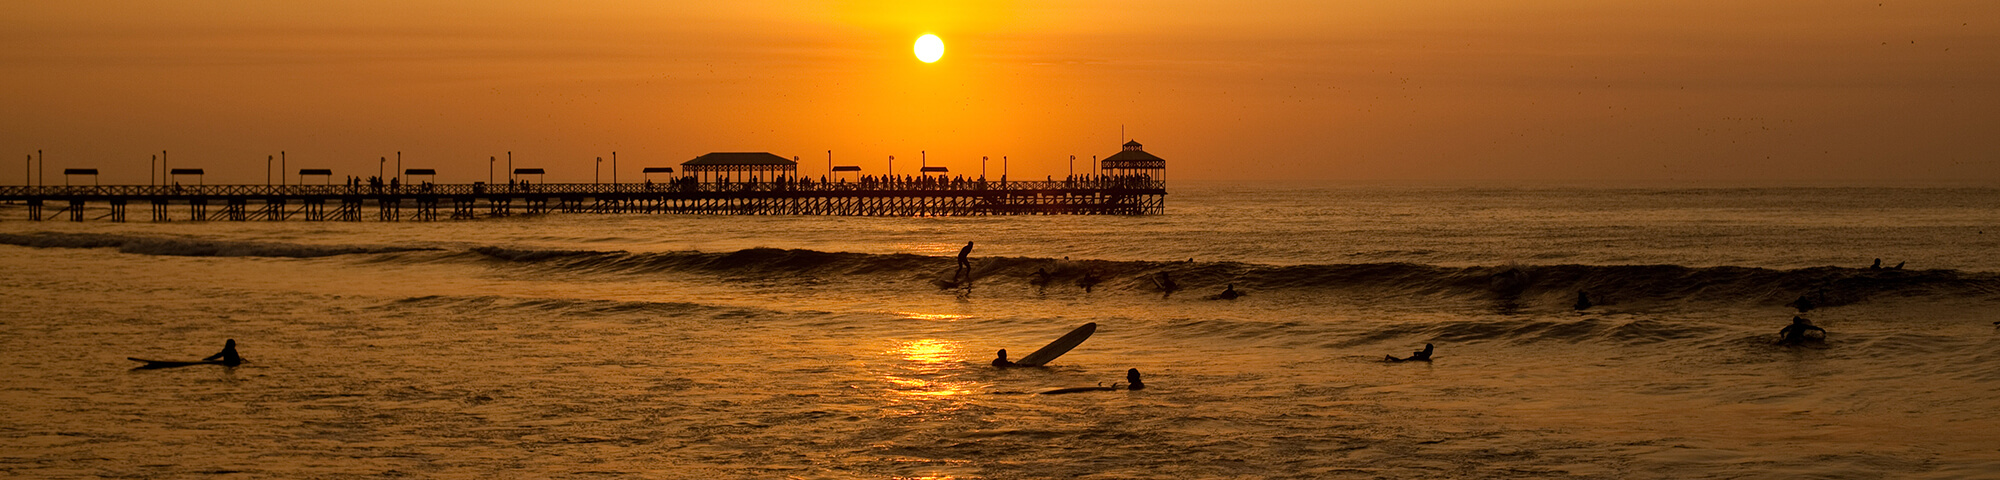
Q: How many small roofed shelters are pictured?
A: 8